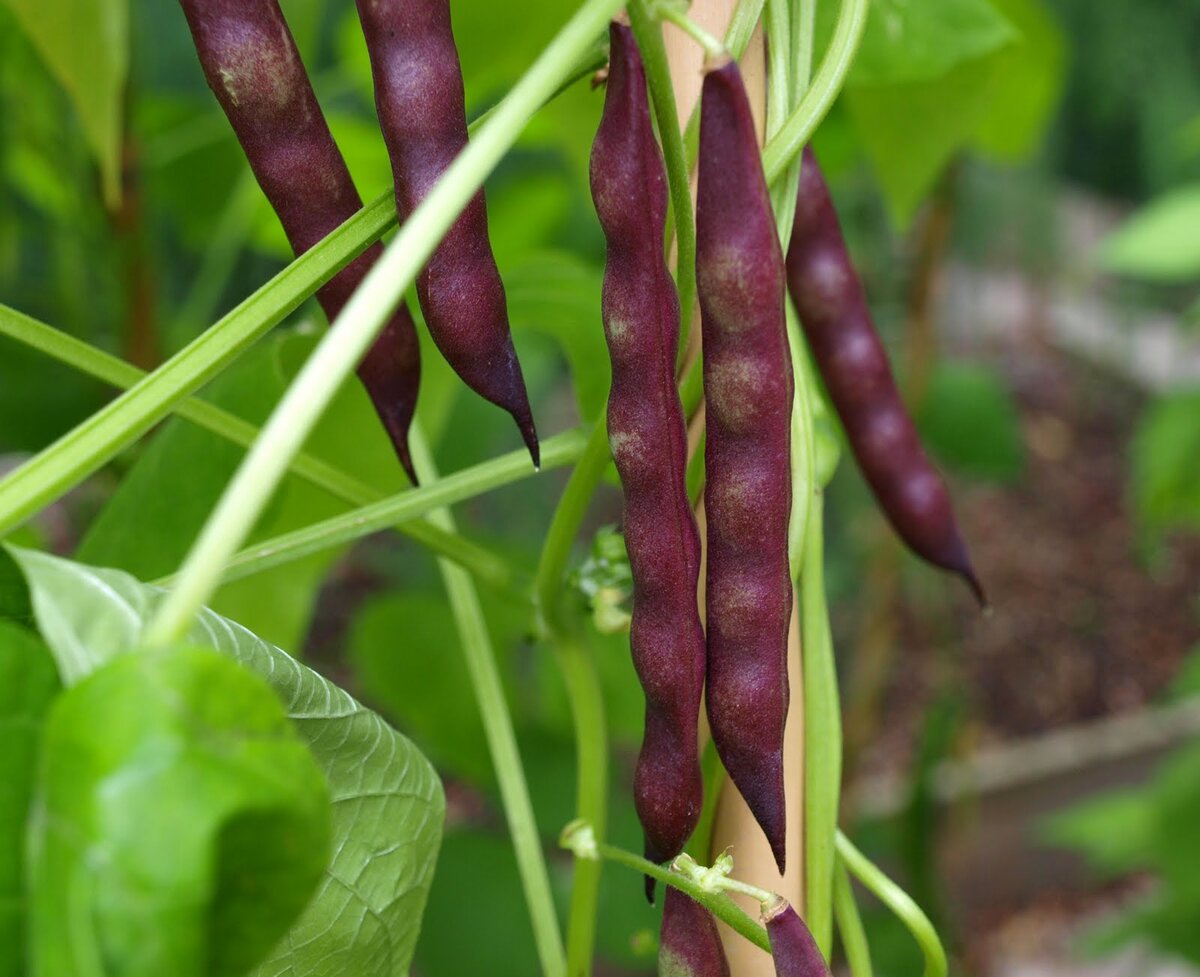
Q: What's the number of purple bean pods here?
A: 7